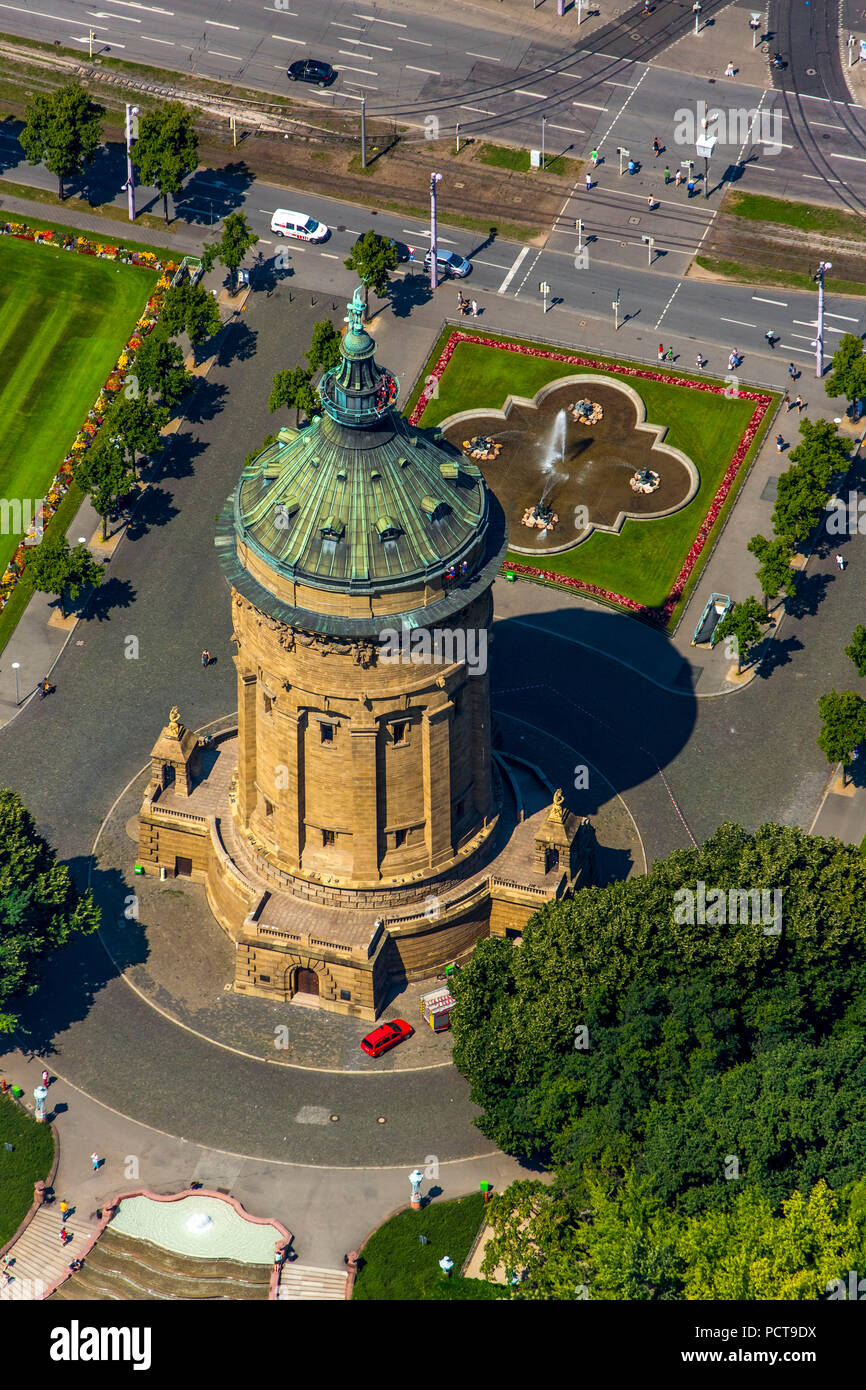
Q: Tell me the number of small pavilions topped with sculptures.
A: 2